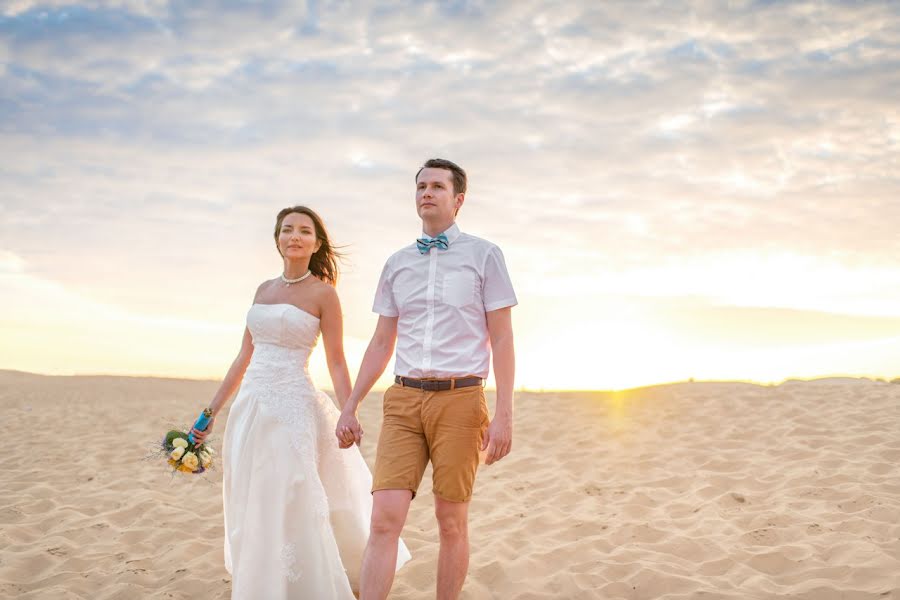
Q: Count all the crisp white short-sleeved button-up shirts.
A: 1